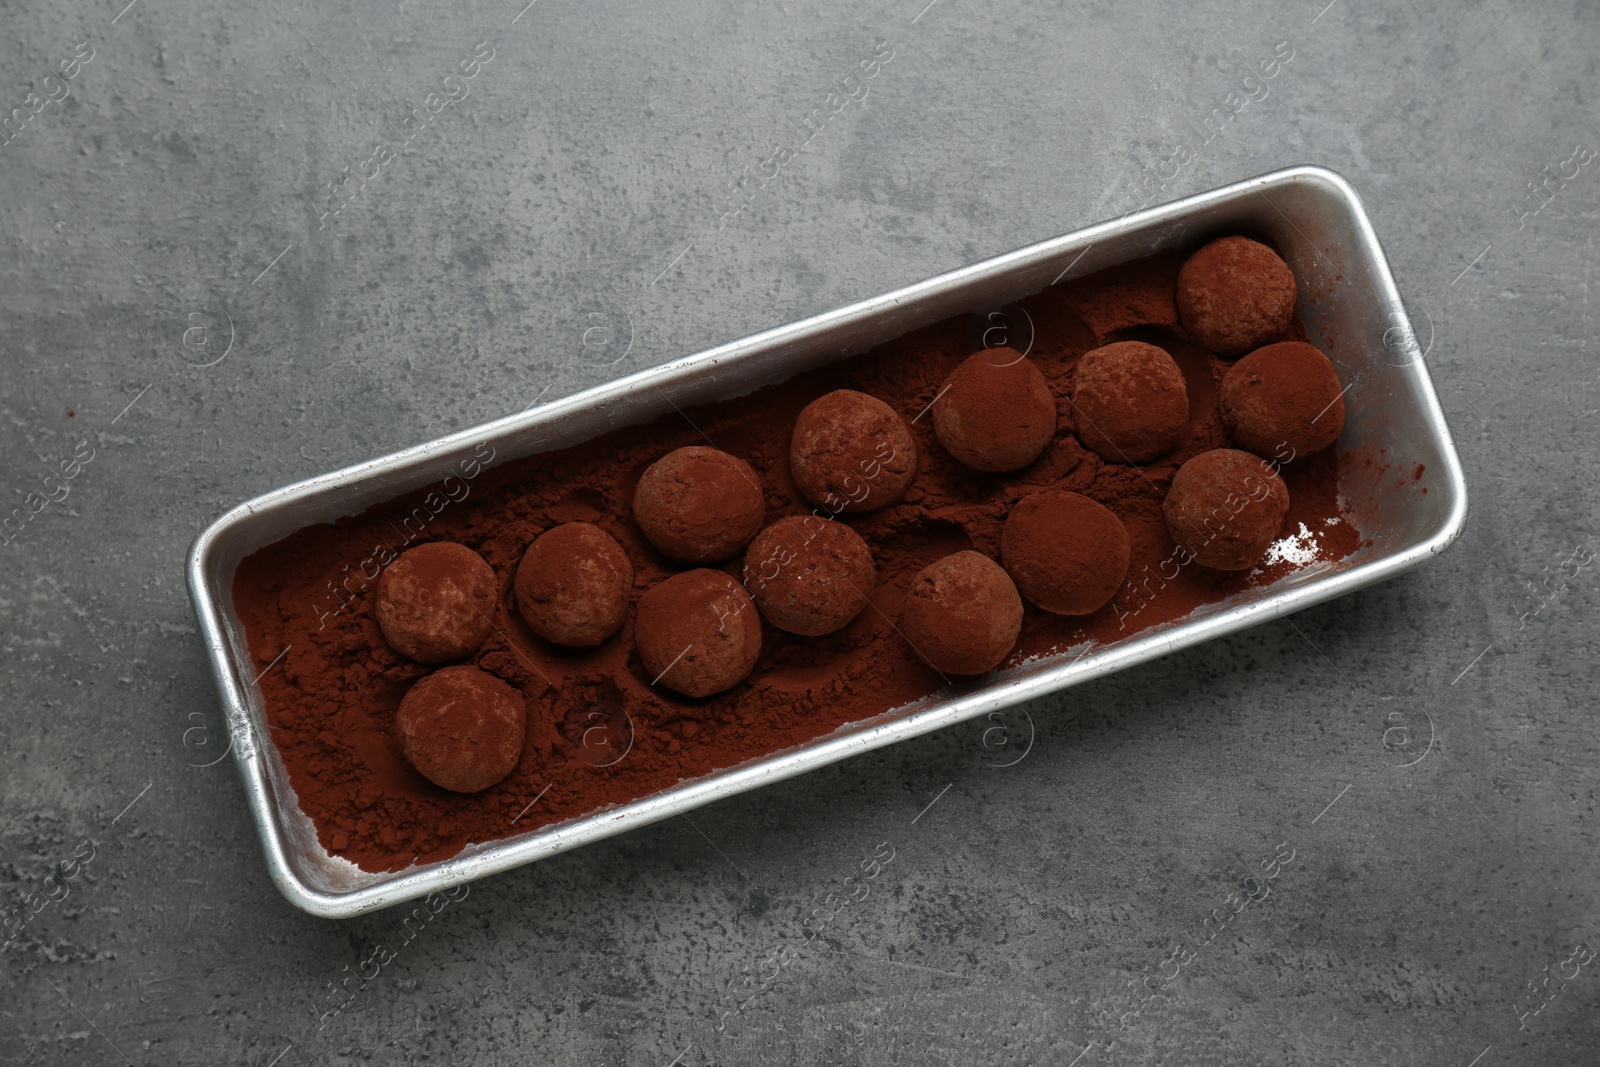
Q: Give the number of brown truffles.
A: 14